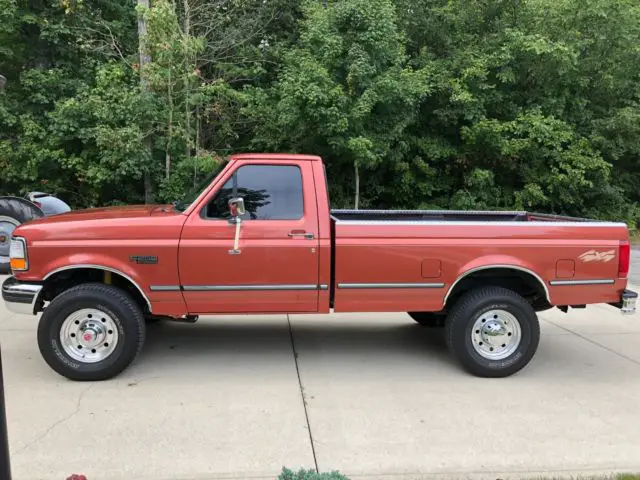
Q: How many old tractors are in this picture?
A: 1